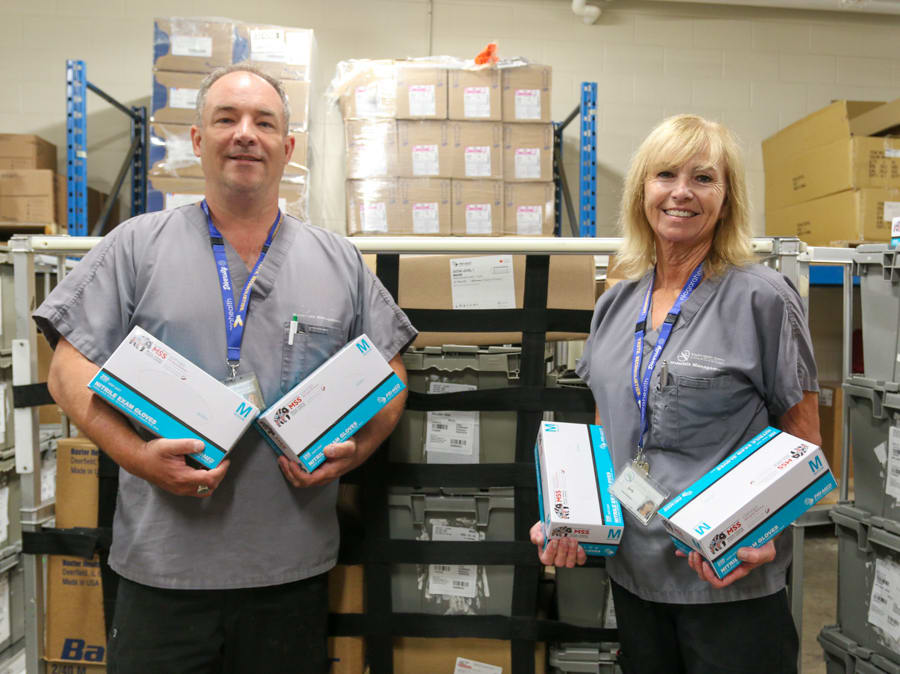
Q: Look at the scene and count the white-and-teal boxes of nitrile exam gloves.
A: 4